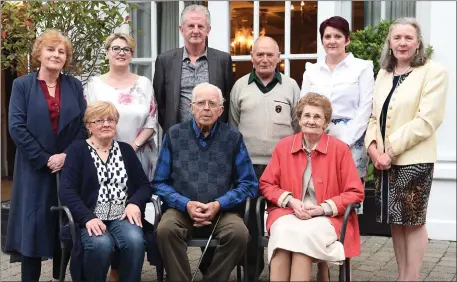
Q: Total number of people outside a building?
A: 9